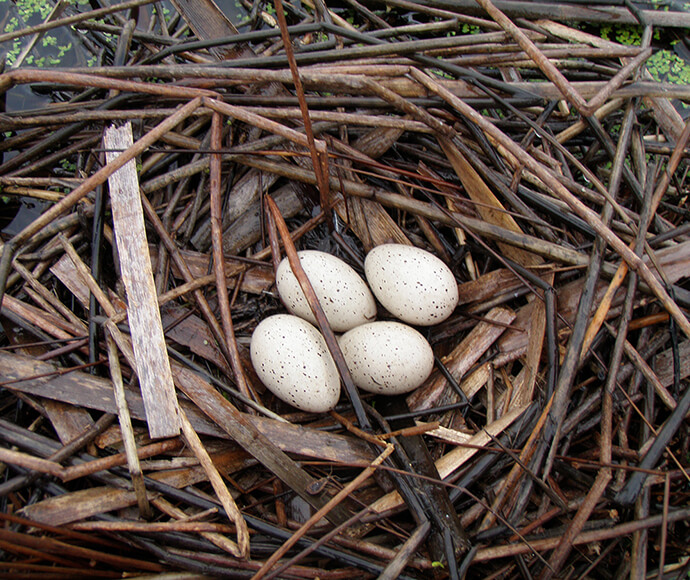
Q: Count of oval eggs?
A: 4